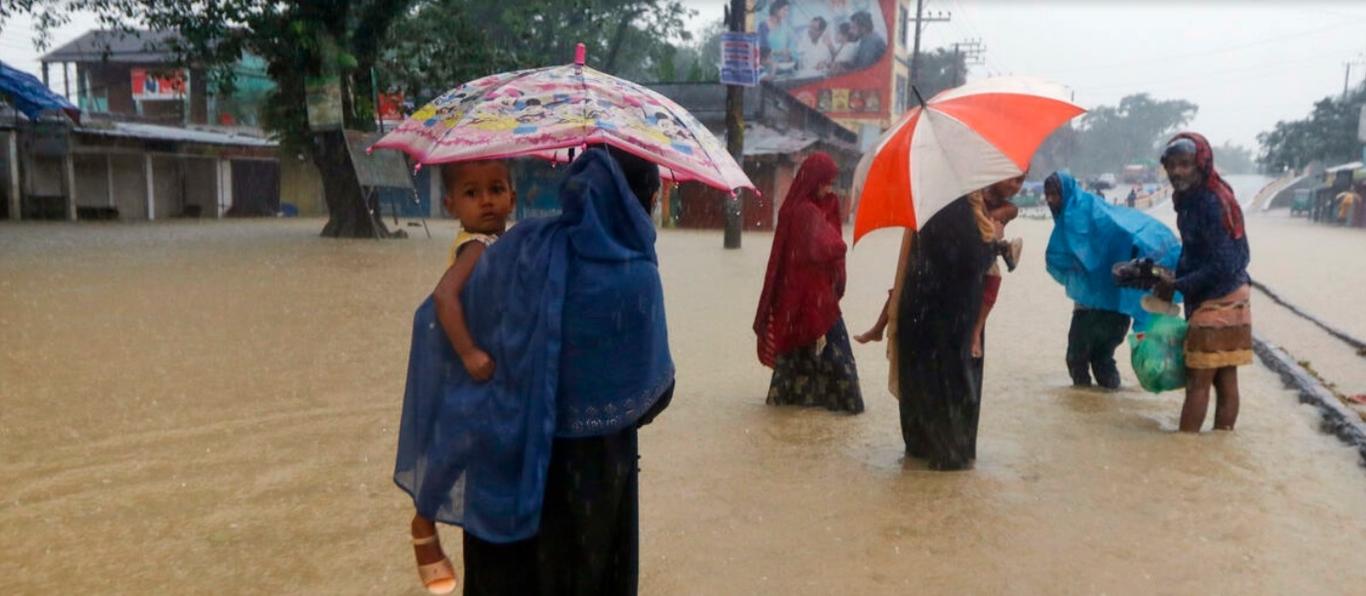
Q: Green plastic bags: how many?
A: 1